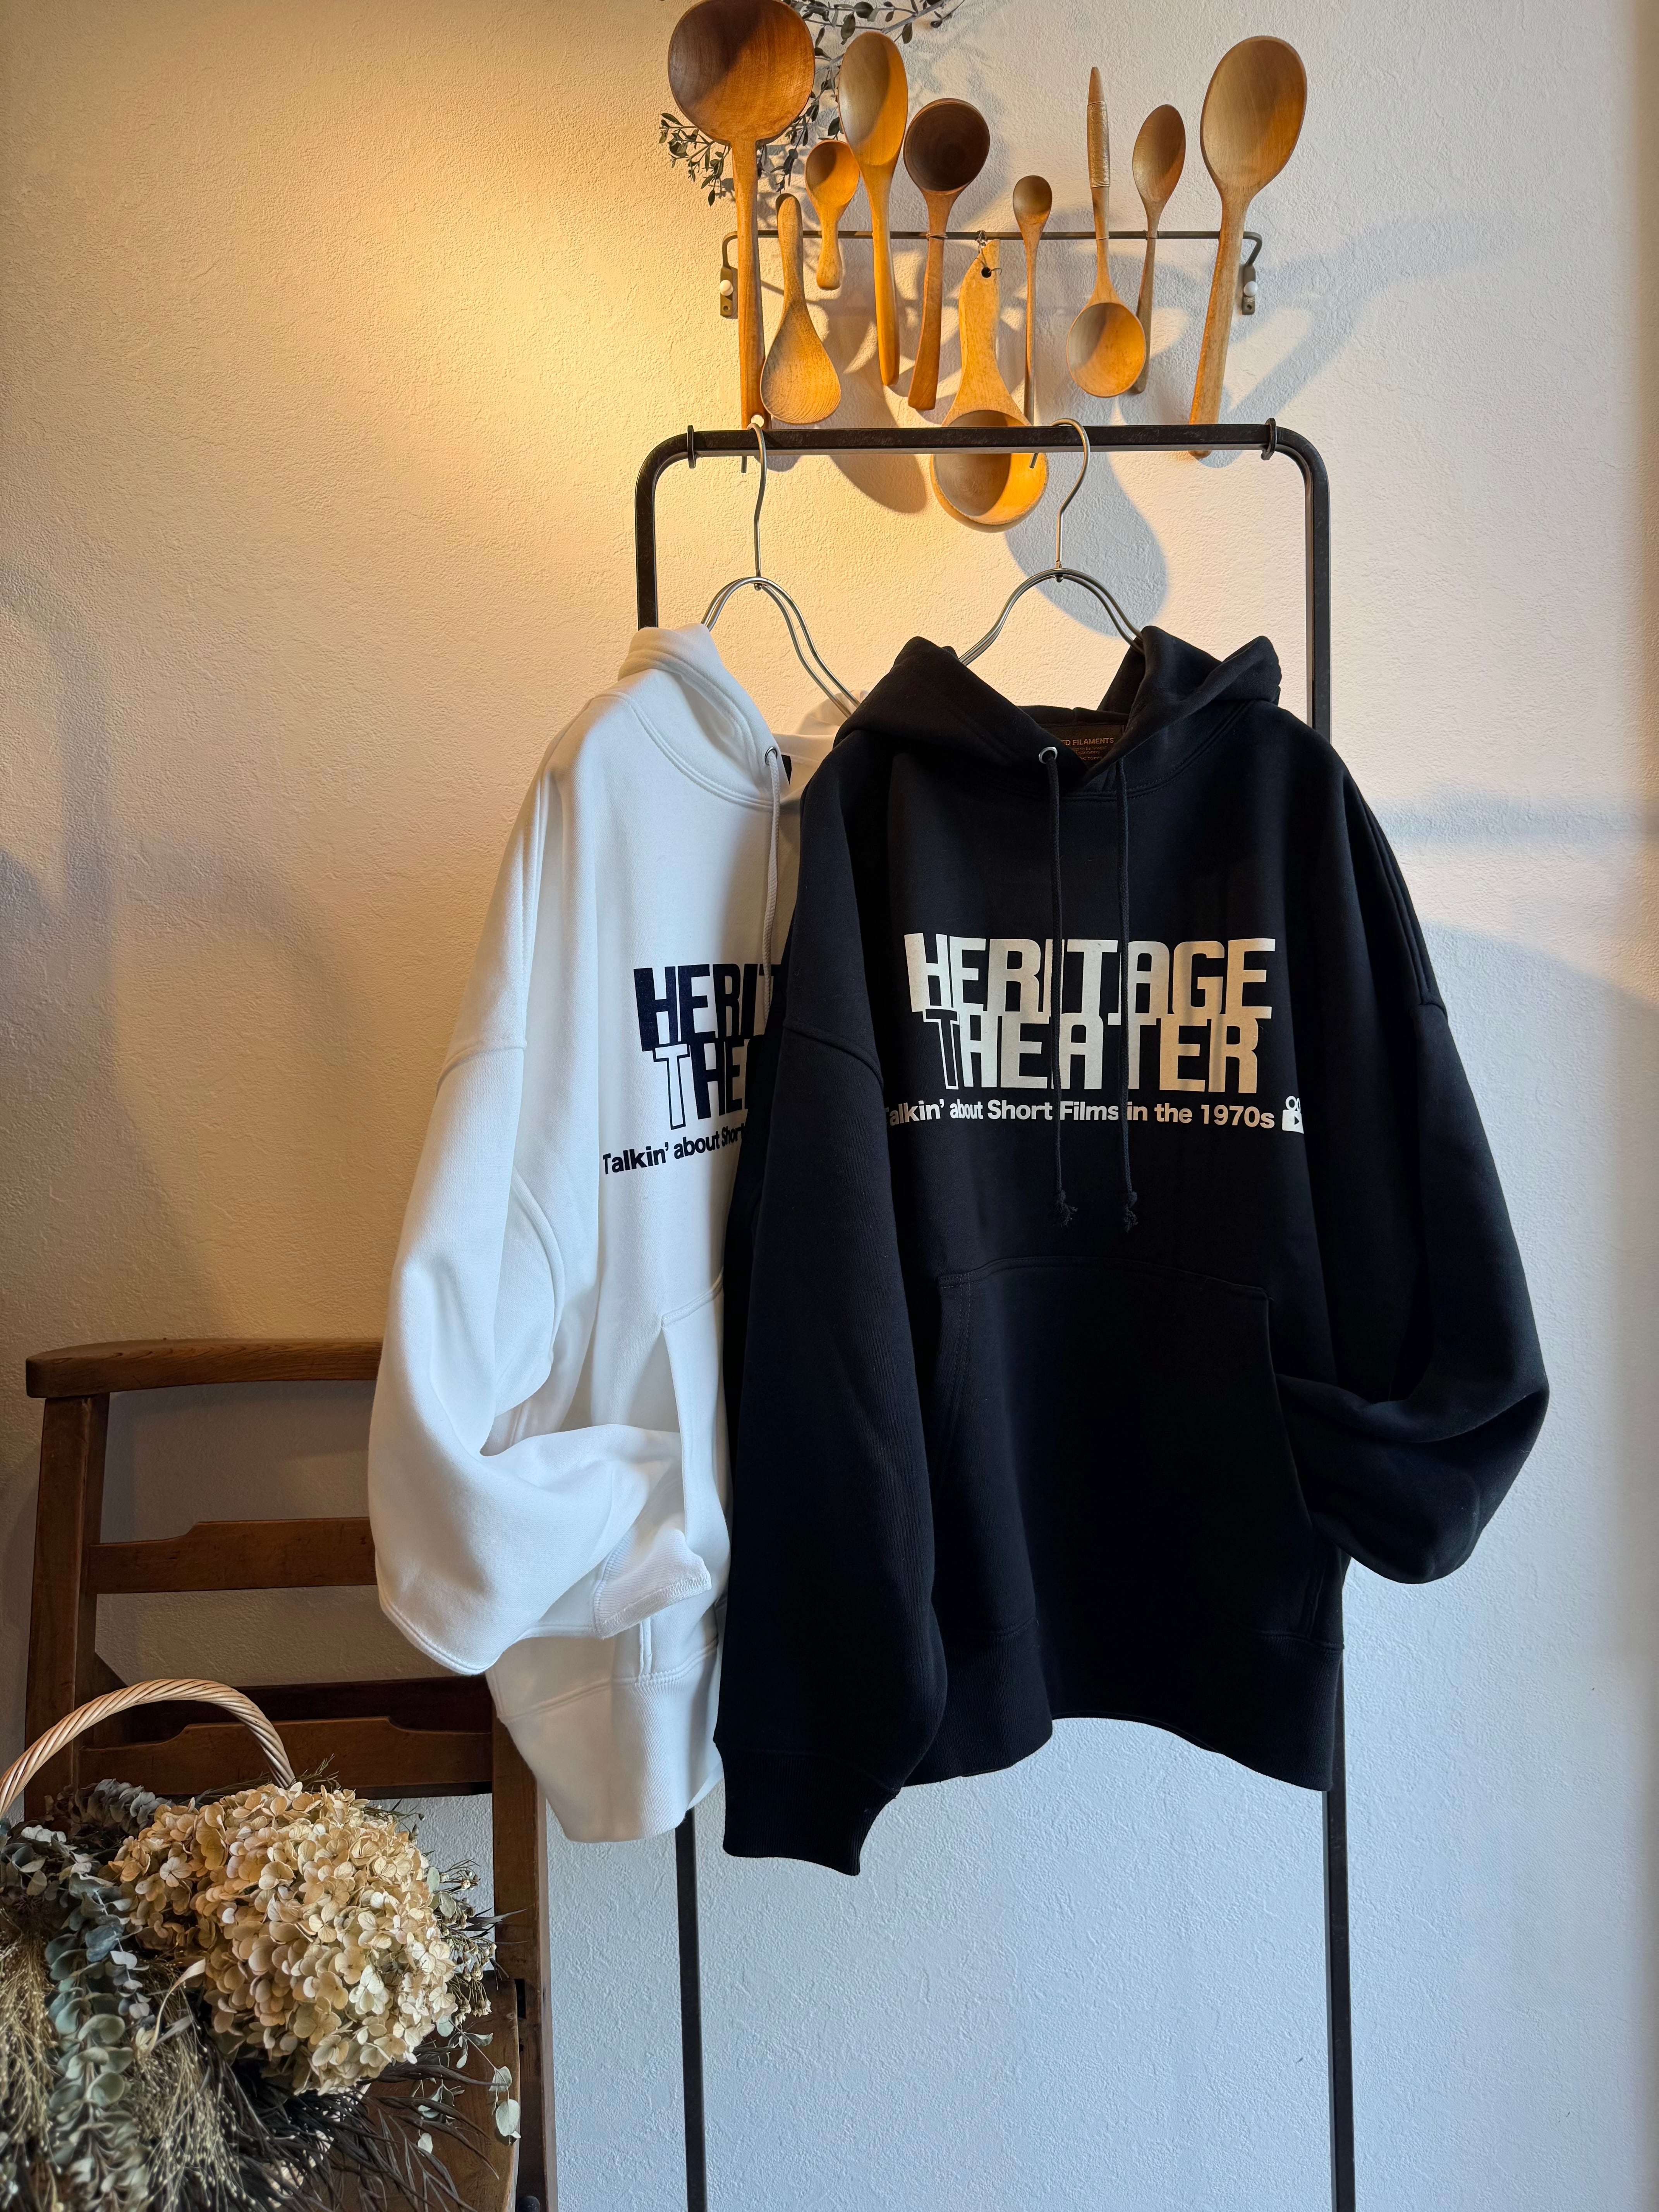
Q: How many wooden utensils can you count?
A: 10